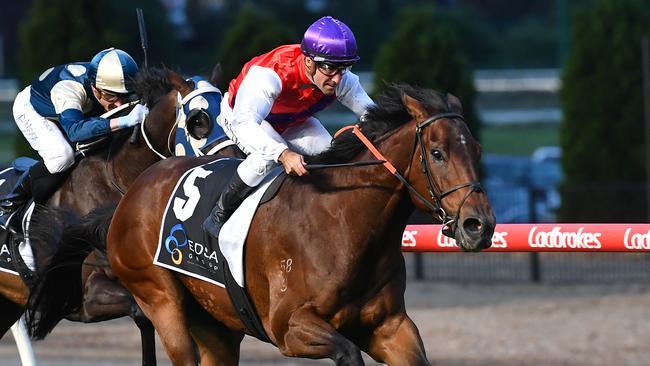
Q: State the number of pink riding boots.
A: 0